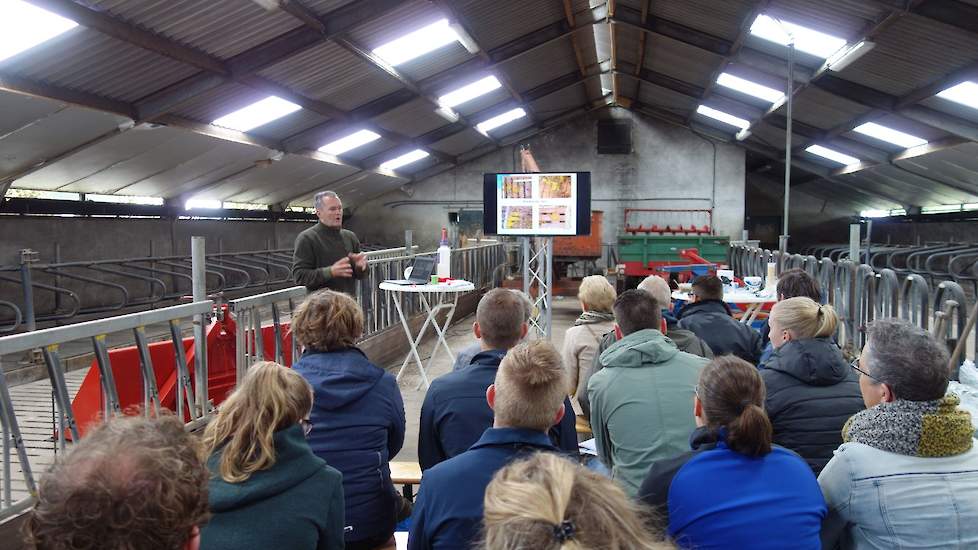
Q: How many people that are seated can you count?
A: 15